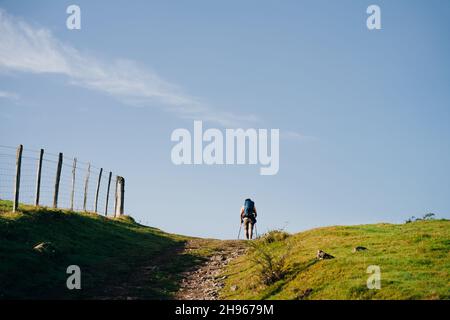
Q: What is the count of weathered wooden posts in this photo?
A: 8